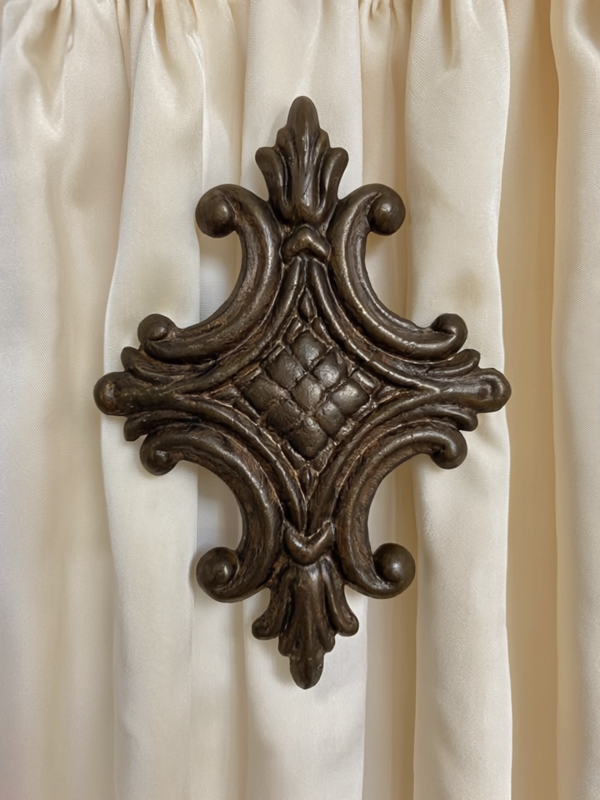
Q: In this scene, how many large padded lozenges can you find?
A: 9